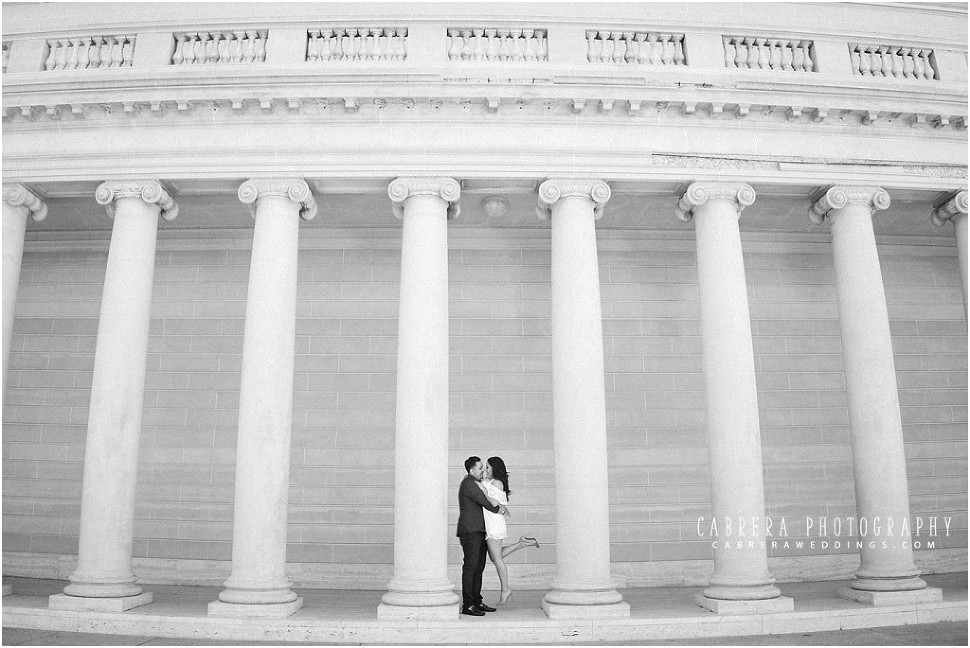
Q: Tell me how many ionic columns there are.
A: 8